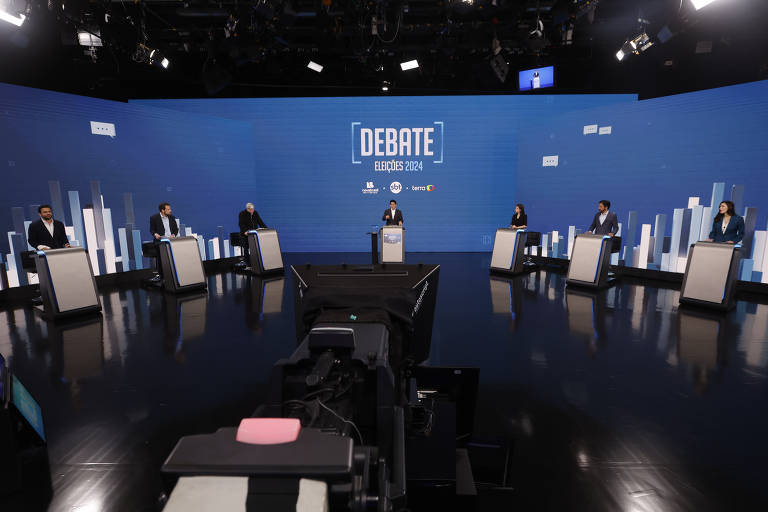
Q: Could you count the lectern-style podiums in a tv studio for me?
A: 7